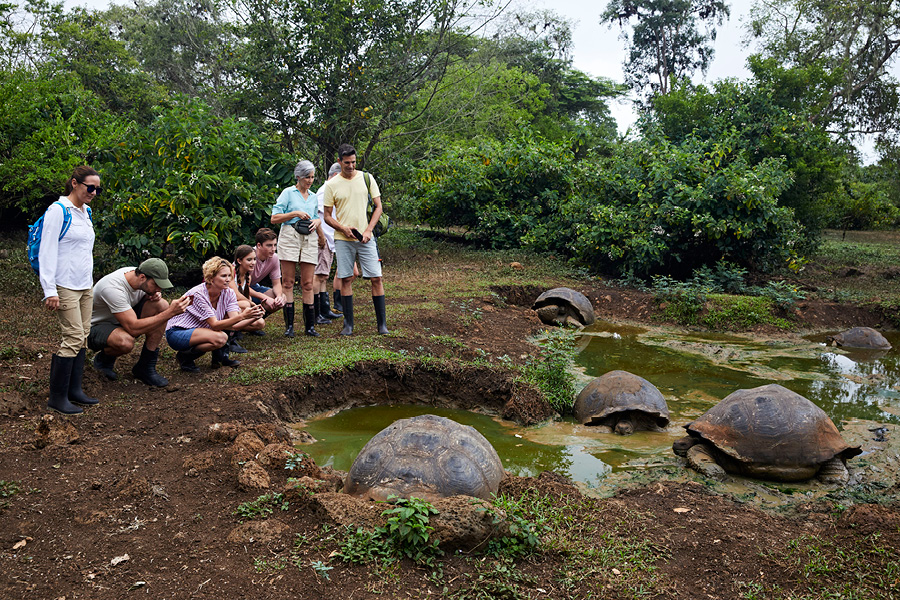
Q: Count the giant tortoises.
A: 5